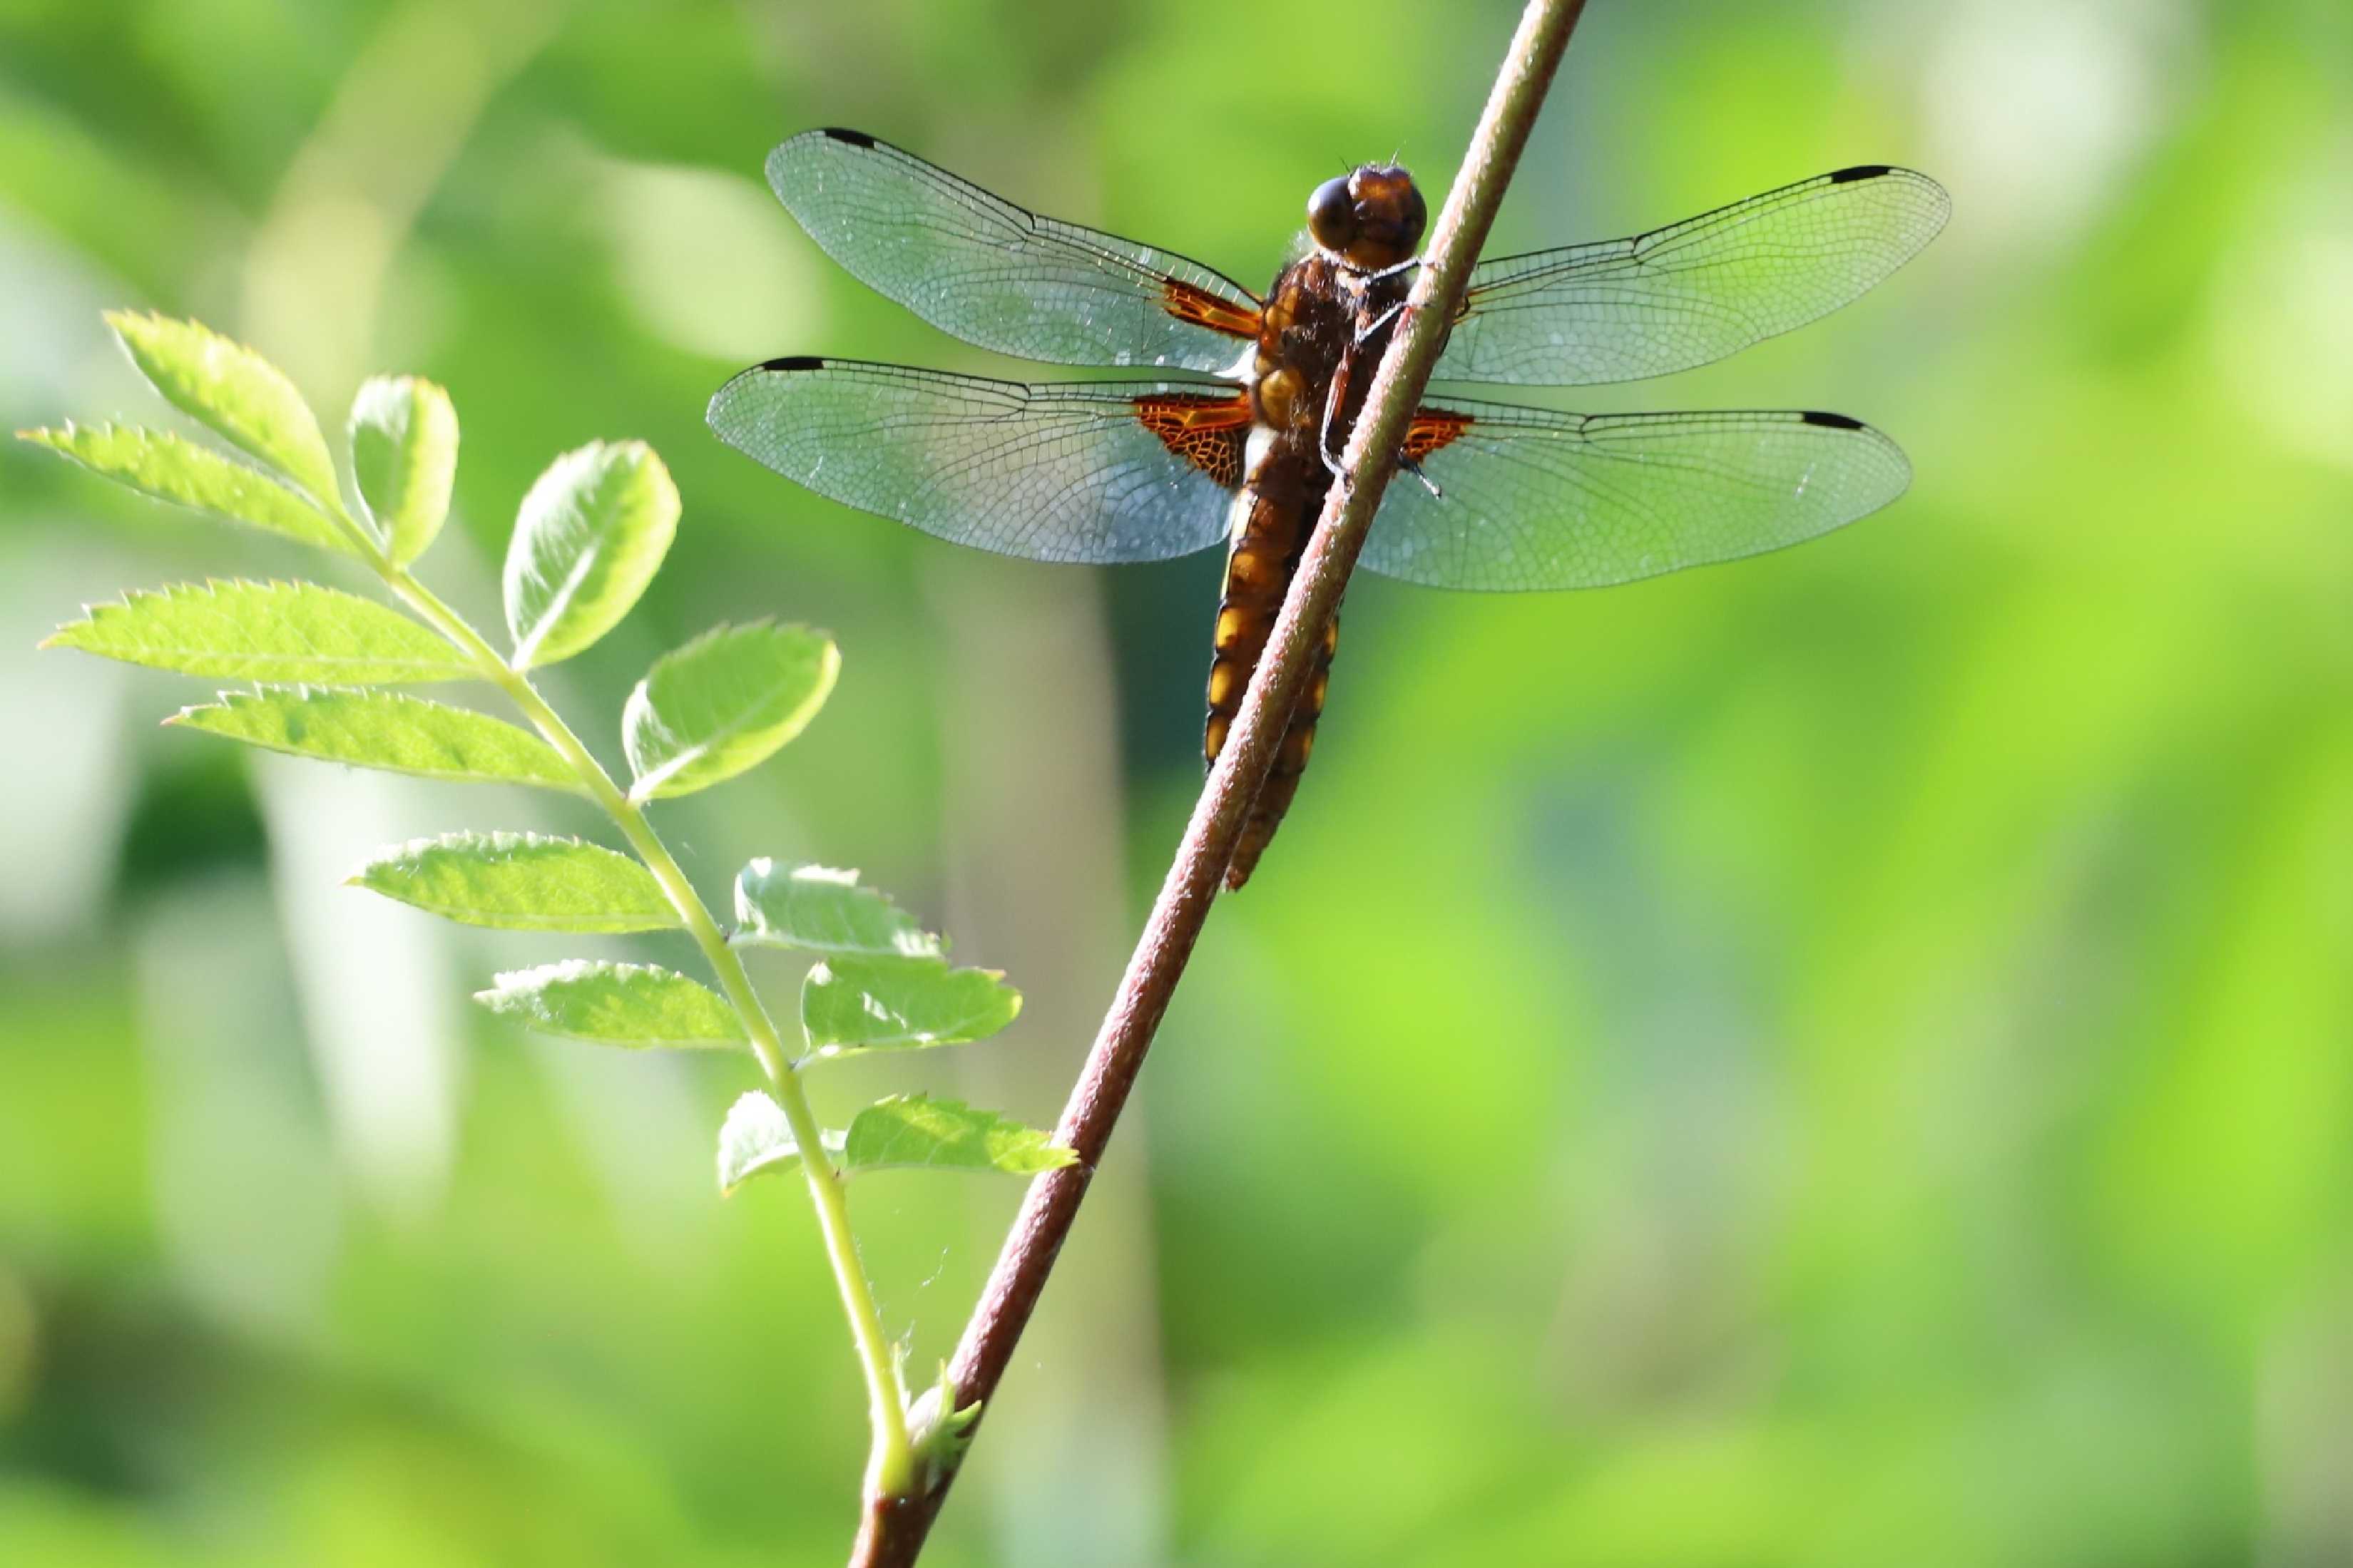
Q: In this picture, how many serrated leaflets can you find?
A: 13